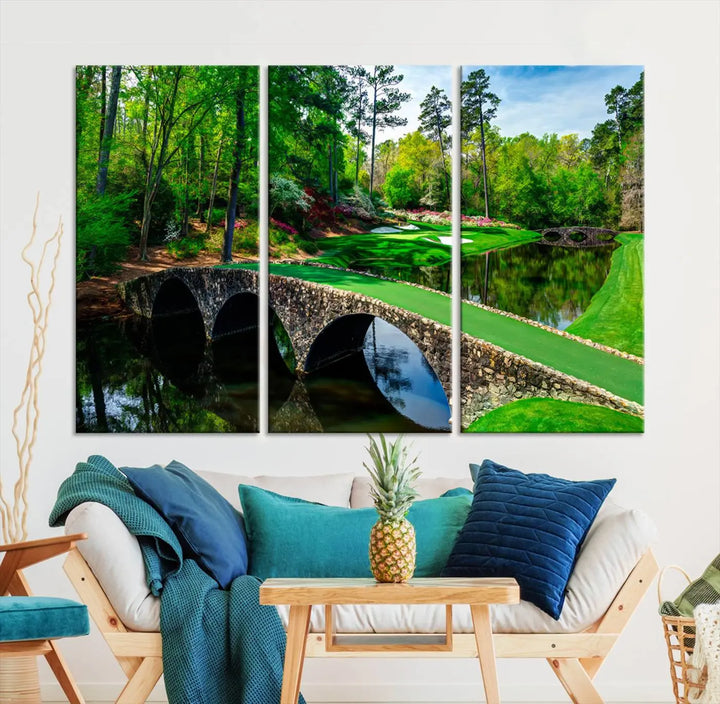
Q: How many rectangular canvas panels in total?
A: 3